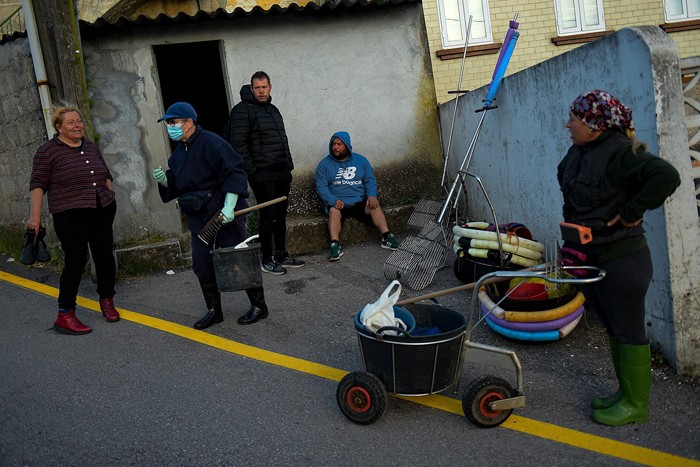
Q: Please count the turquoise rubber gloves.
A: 2